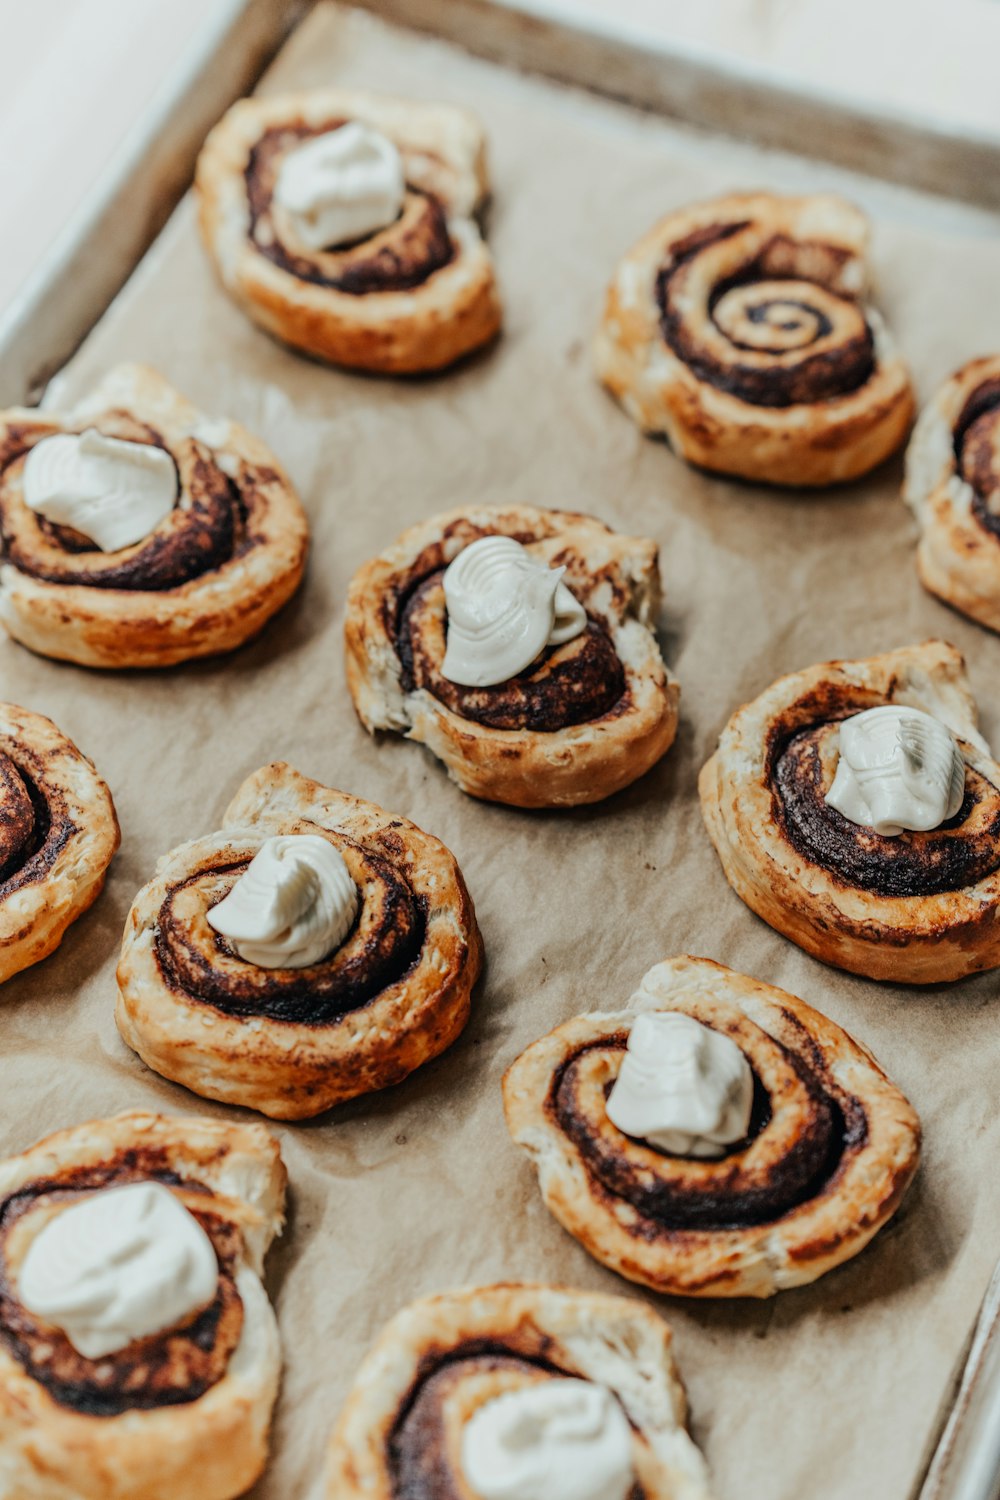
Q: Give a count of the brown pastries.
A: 11